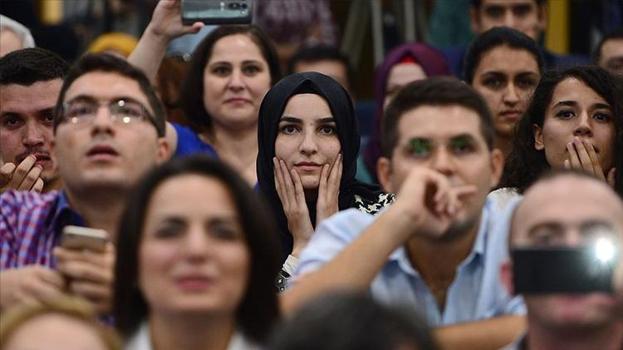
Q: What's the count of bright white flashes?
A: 1